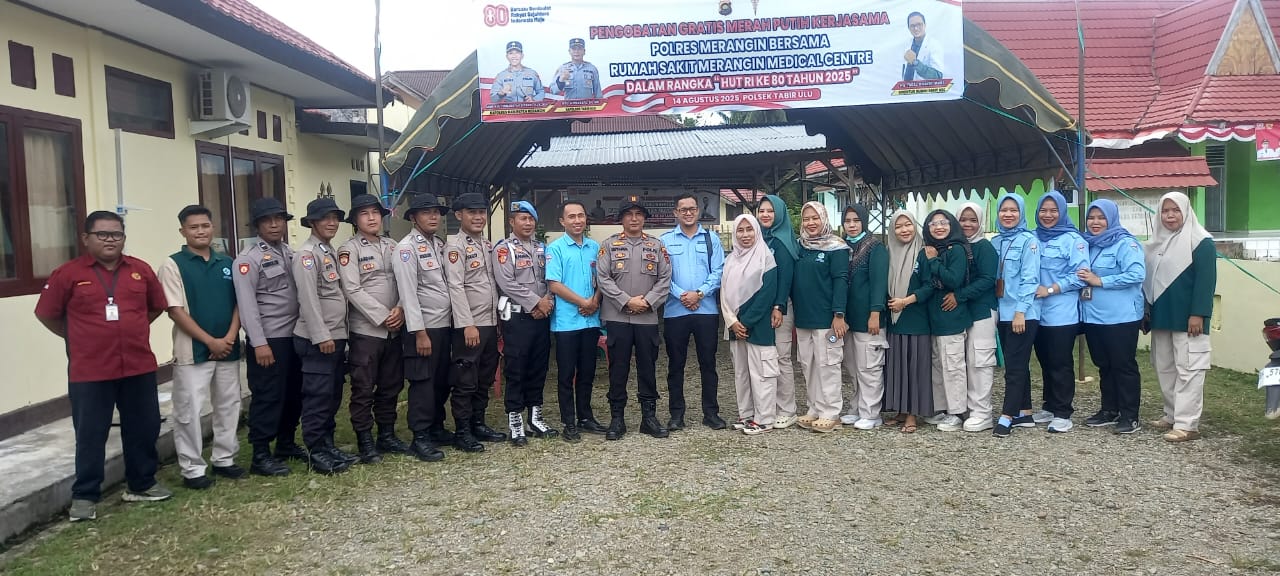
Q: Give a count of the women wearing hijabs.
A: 11